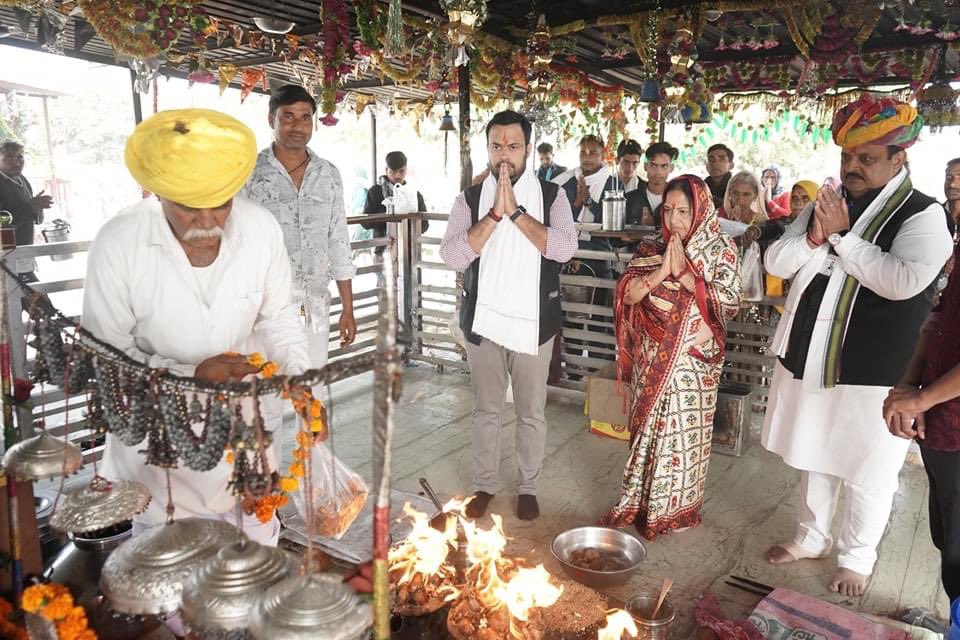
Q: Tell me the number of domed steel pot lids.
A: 5